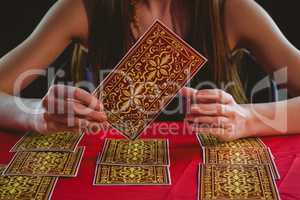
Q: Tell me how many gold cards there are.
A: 9